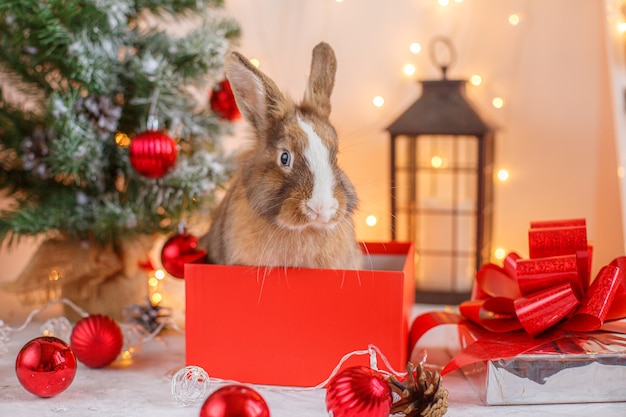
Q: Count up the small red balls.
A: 7